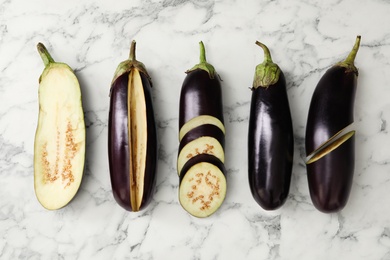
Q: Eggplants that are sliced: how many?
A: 4